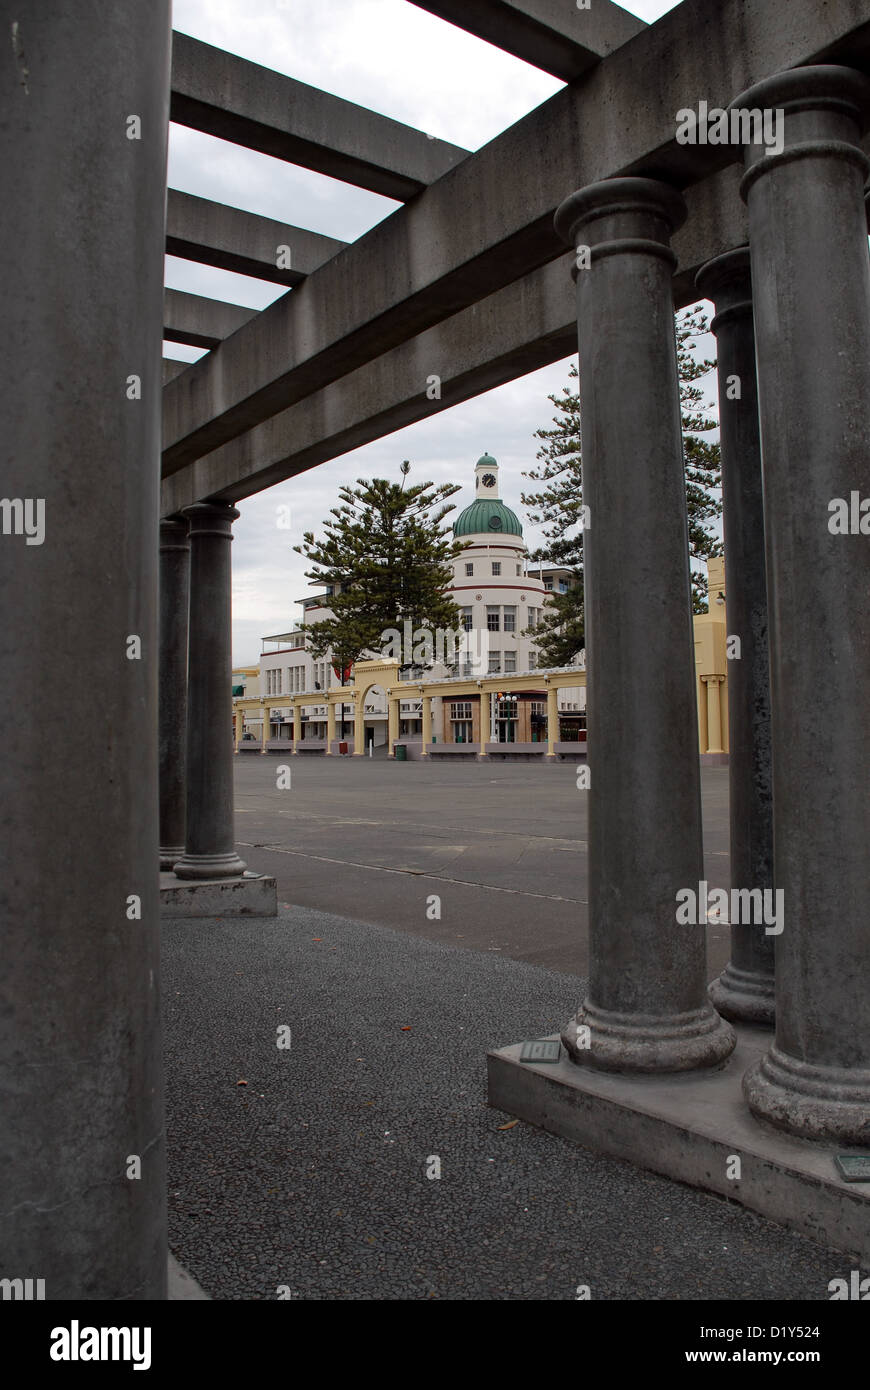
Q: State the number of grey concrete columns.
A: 6